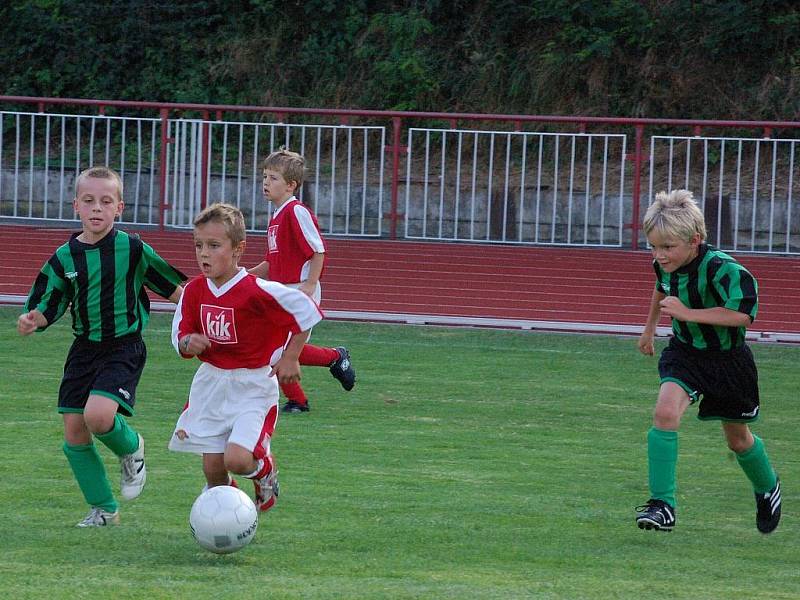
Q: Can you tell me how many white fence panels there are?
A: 4